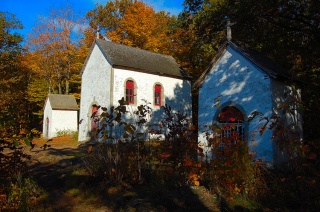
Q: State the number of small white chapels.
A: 3